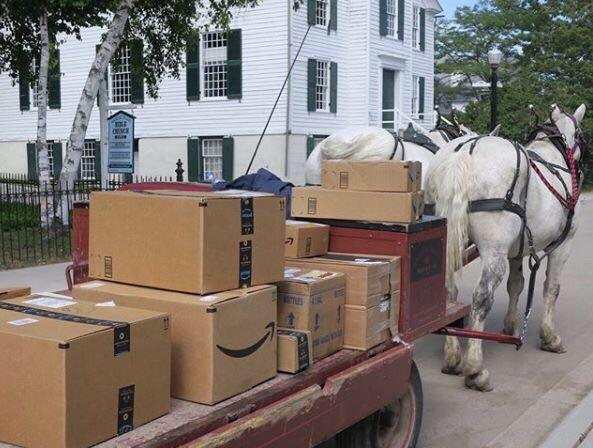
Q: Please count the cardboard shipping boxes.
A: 11